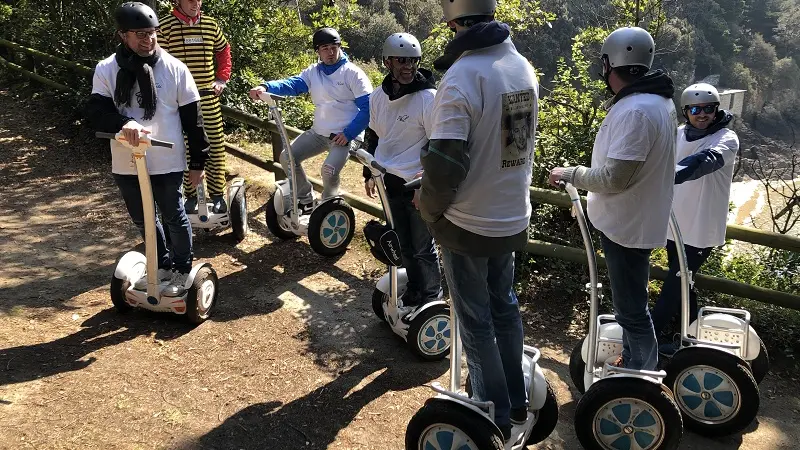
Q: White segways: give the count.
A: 7